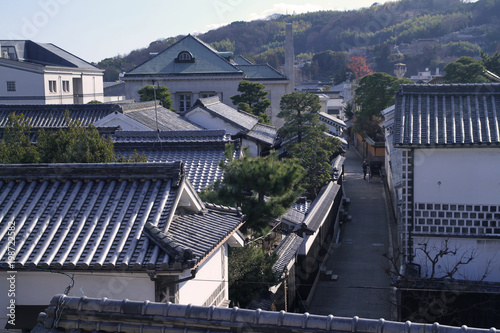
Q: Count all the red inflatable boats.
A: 0